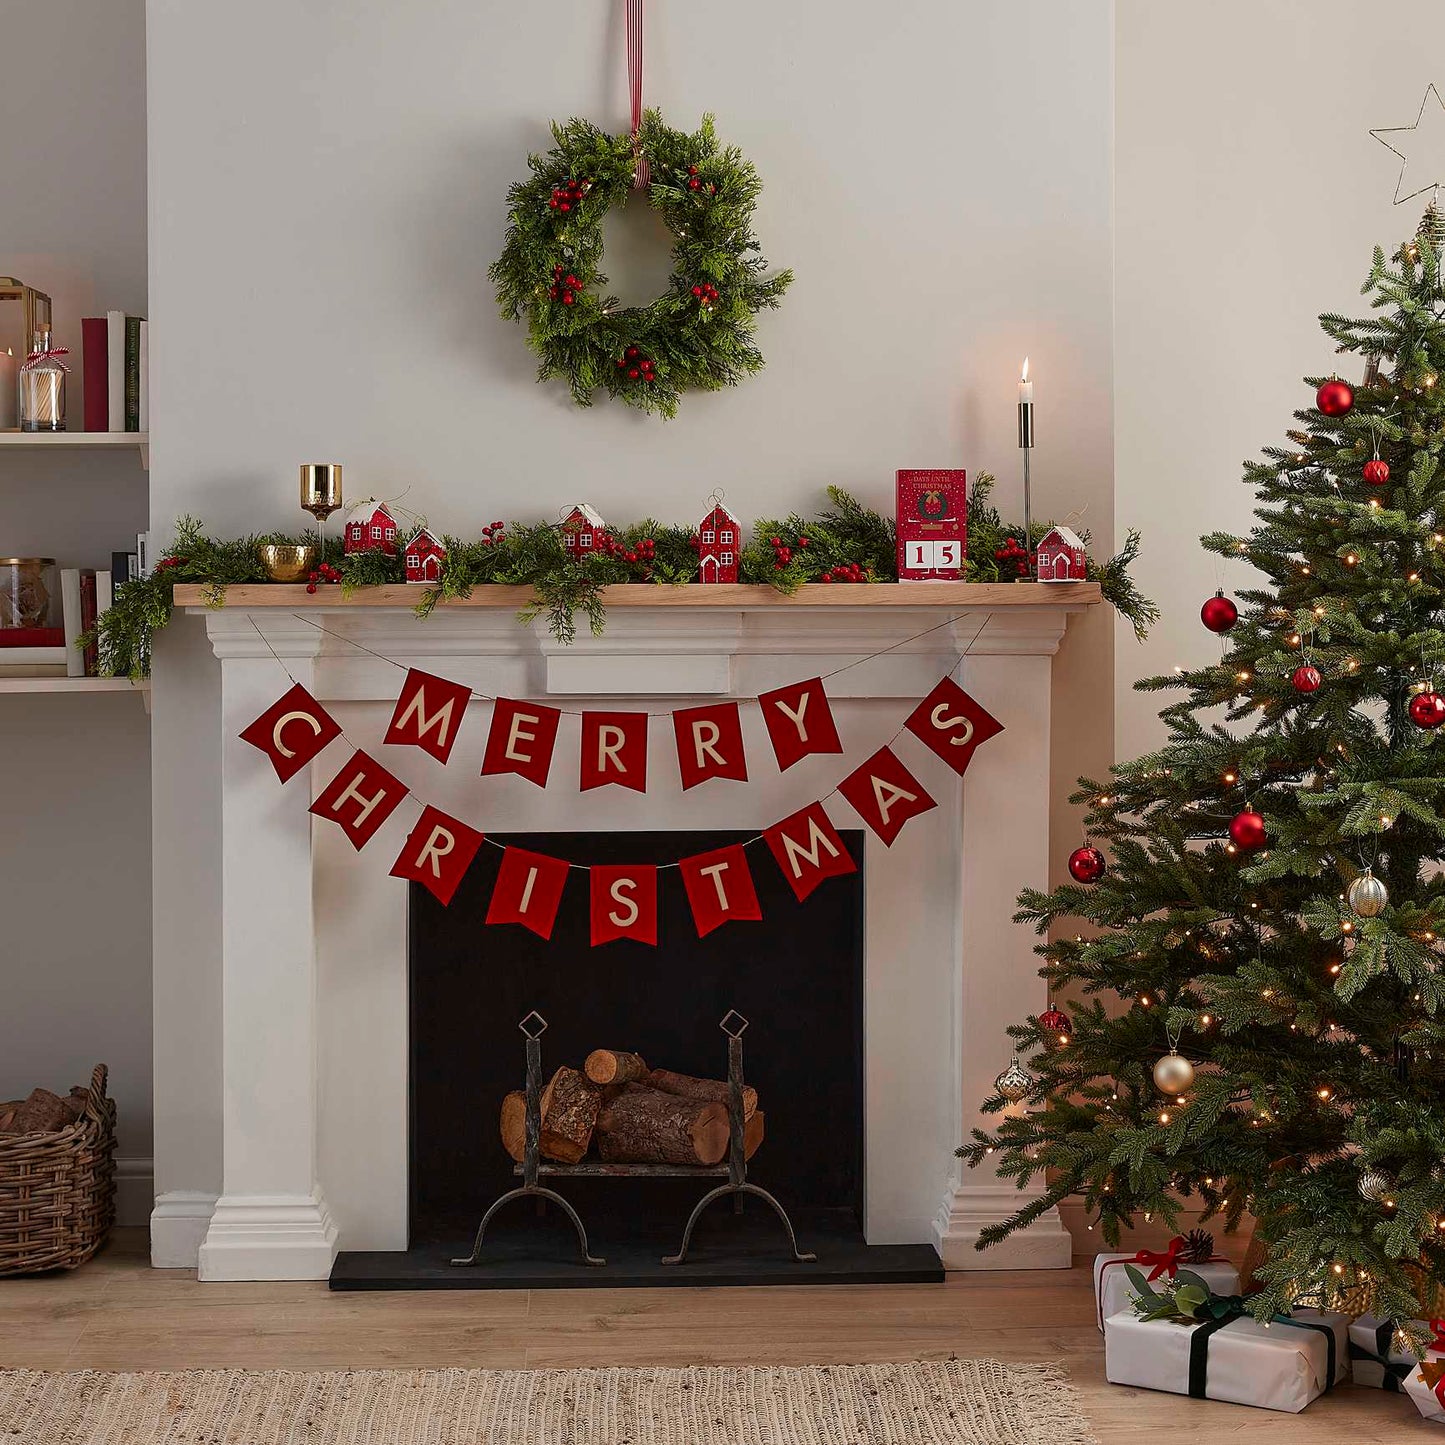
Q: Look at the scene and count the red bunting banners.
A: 14